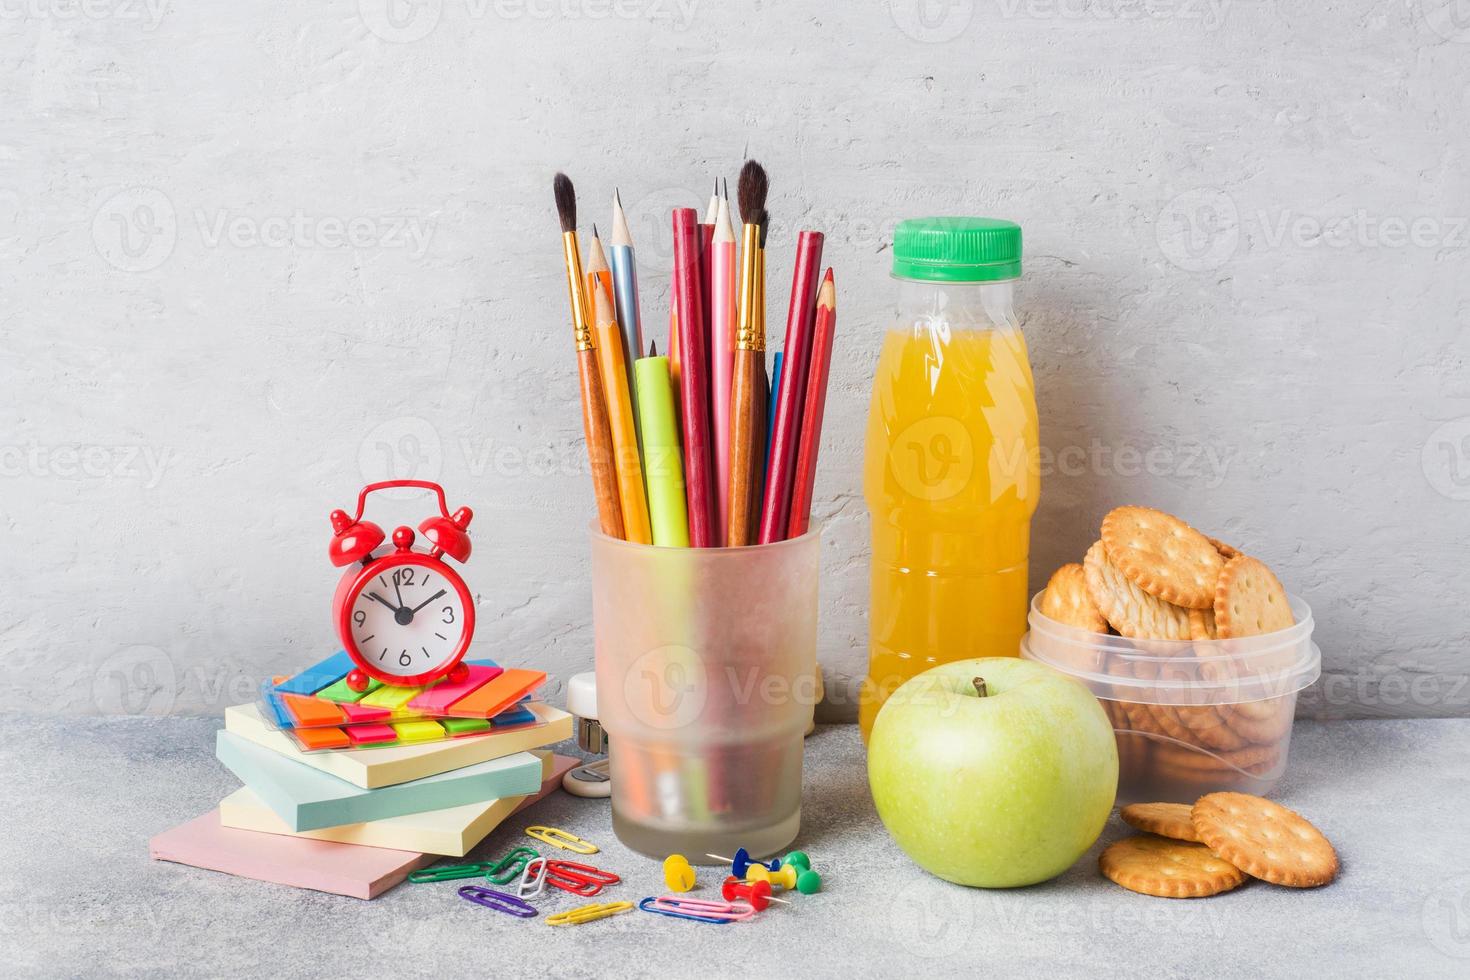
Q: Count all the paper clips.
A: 10